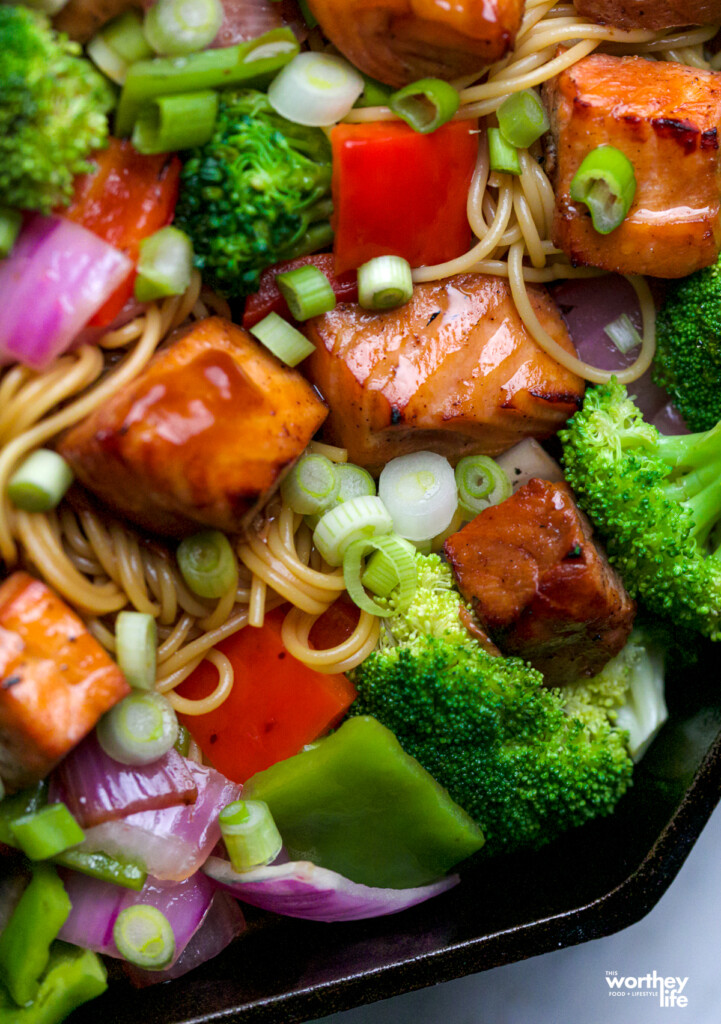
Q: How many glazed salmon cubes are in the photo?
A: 7